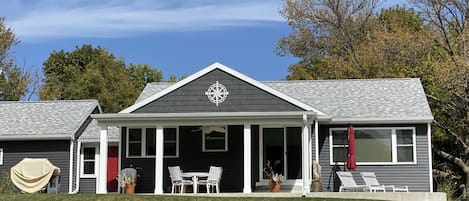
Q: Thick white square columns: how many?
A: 4